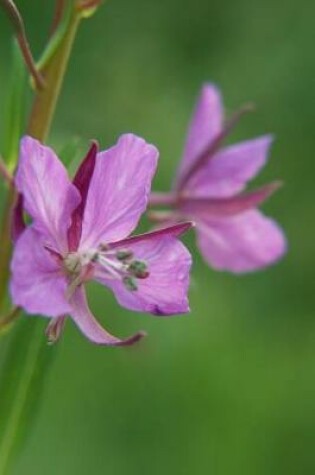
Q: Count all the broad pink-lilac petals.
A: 7